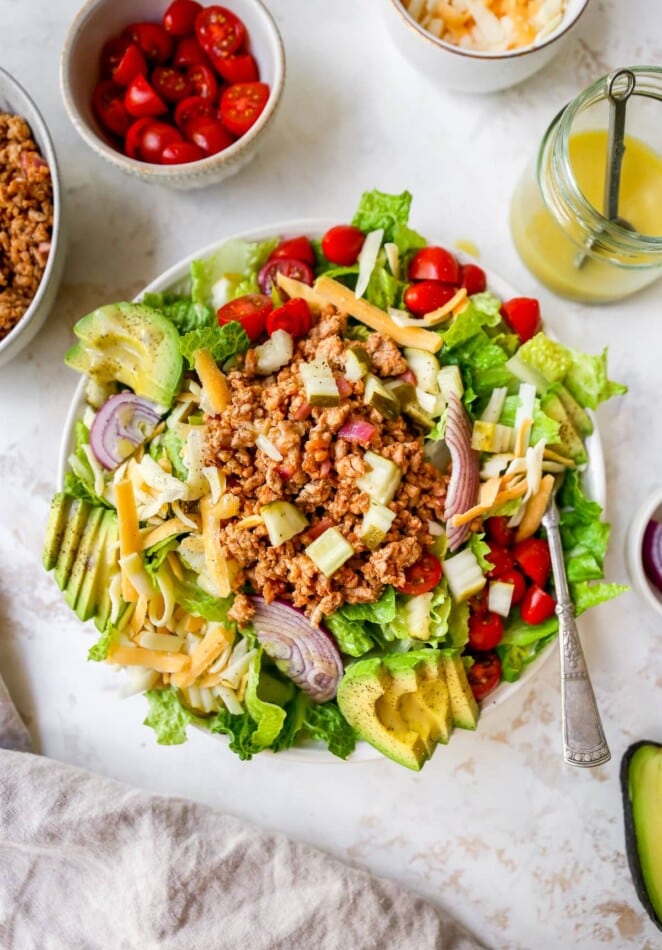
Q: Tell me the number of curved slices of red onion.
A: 3